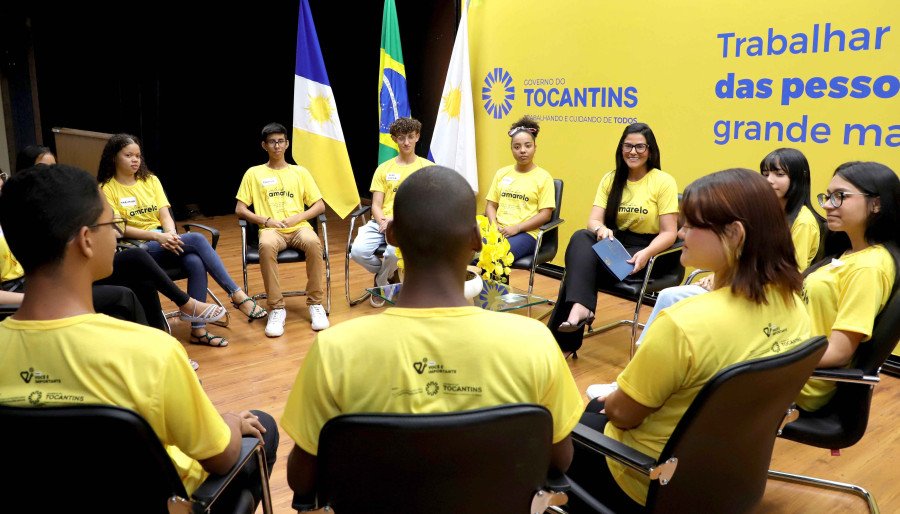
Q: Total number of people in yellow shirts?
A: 11